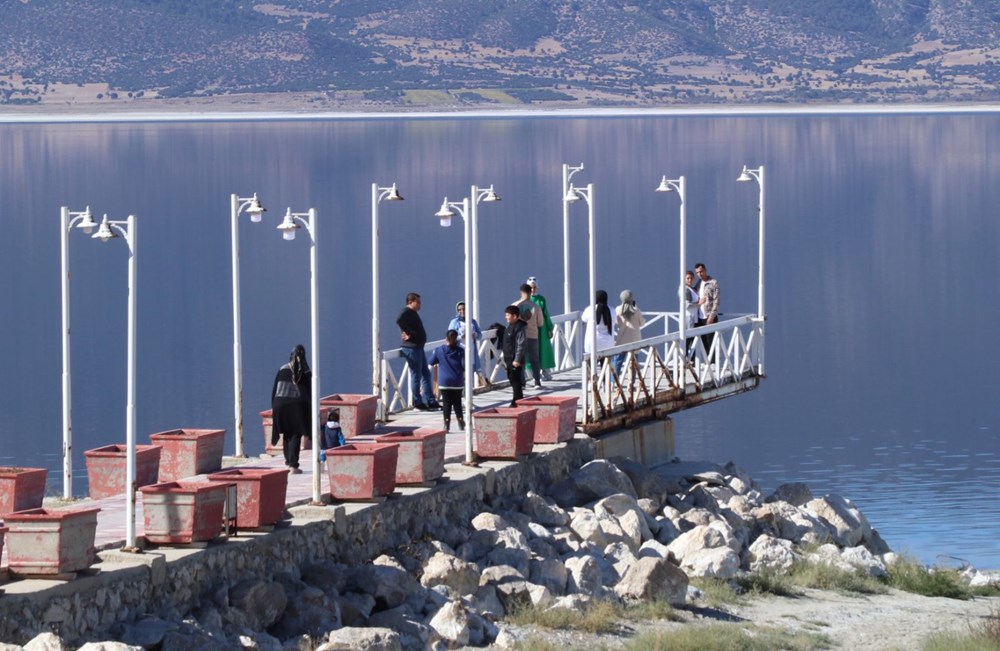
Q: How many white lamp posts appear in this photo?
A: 11